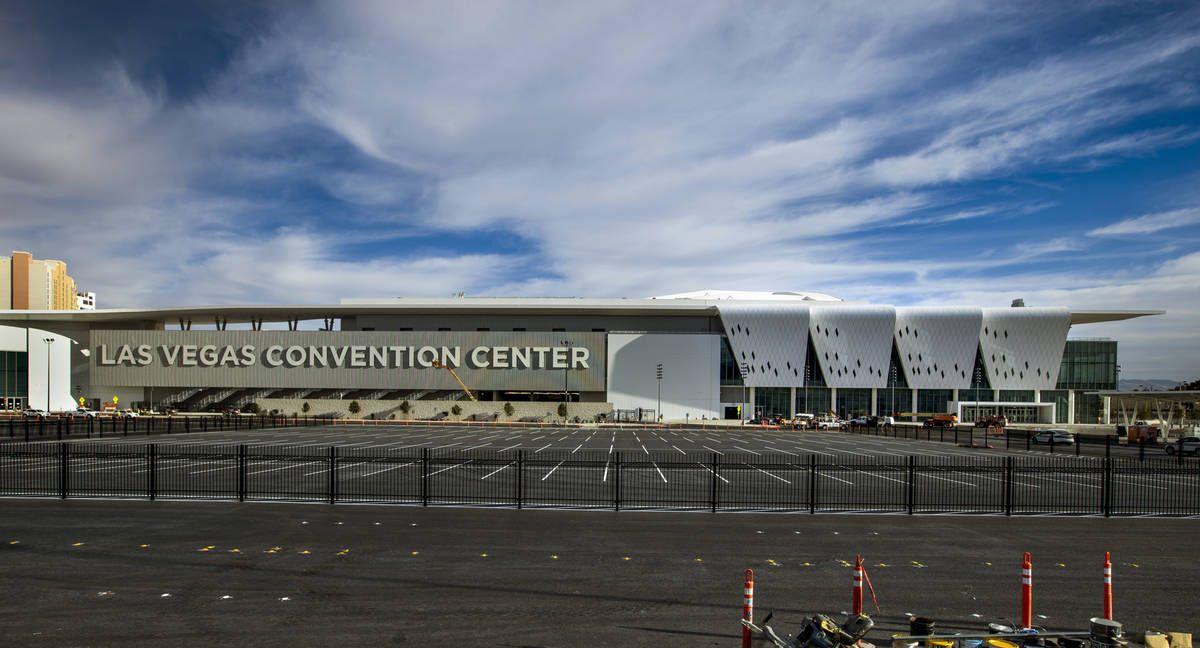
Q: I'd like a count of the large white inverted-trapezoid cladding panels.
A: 4